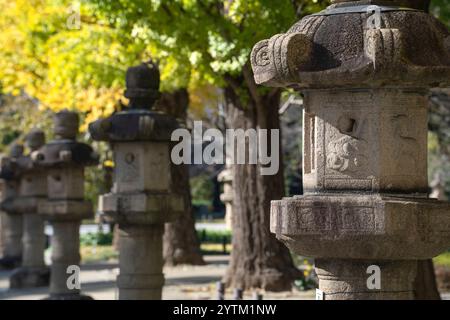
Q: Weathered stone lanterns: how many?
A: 5